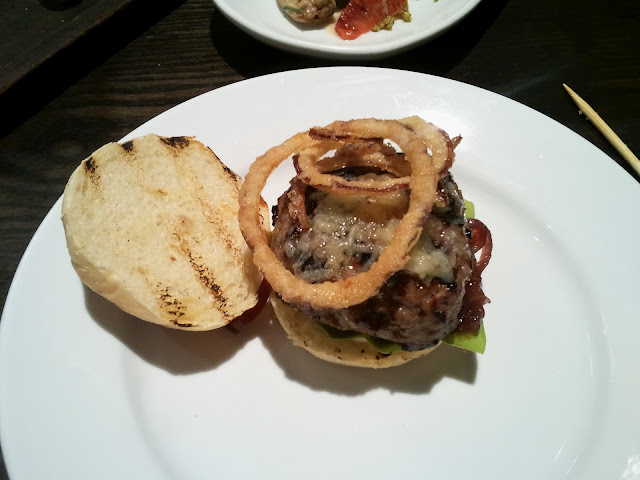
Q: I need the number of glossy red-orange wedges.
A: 1